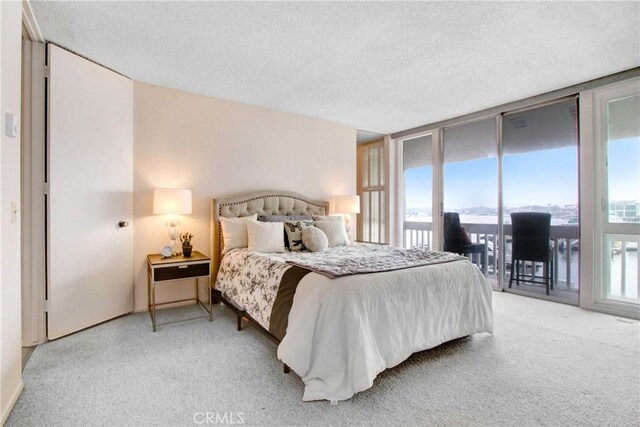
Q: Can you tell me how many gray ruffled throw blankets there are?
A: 1